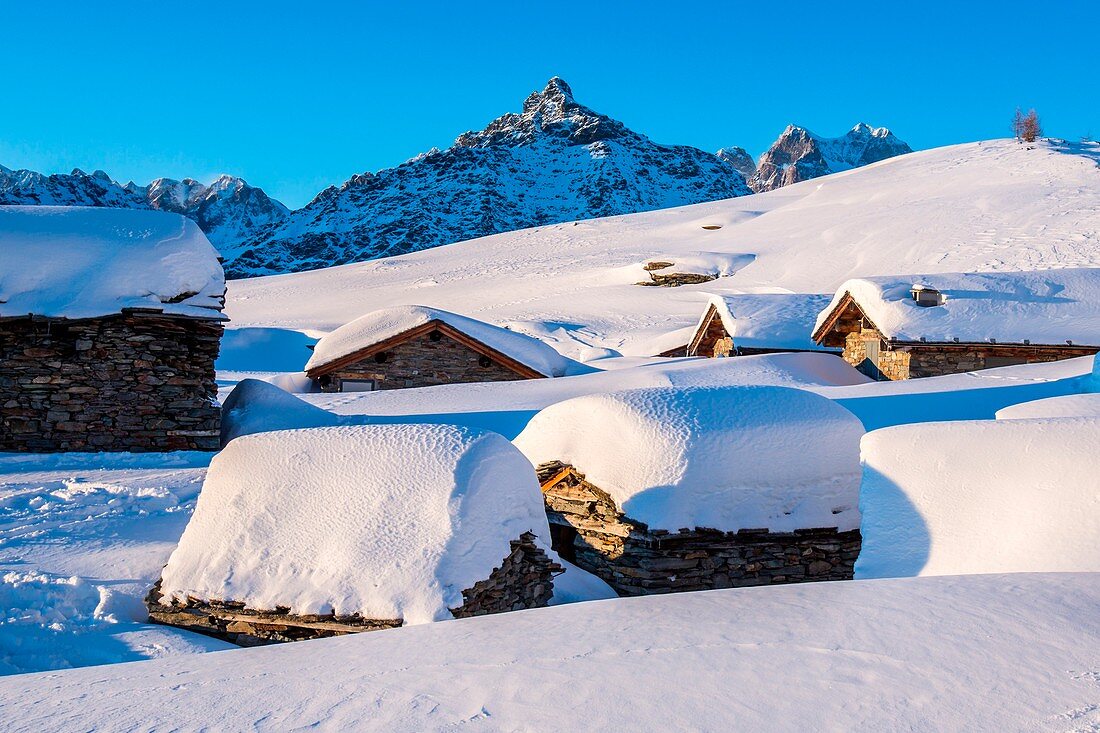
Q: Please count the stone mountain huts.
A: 6